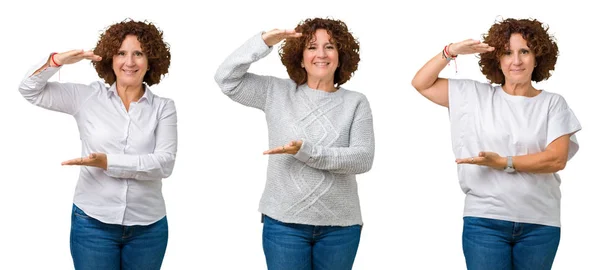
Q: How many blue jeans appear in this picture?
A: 3